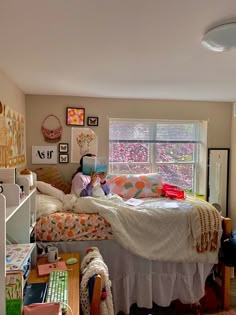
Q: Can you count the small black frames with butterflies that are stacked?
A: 2